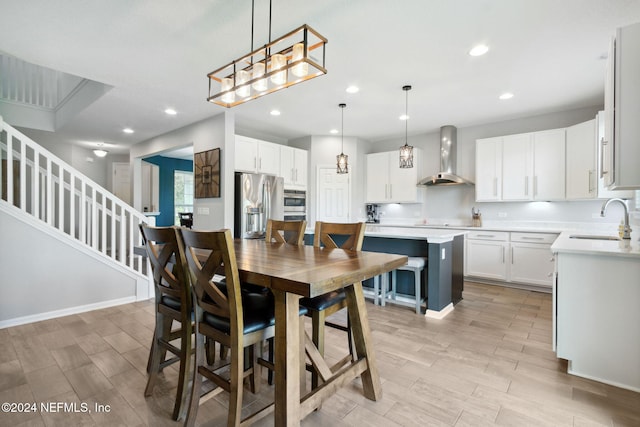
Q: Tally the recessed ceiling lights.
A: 8